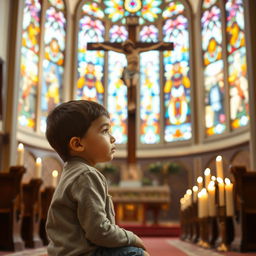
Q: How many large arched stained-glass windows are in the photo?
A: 3